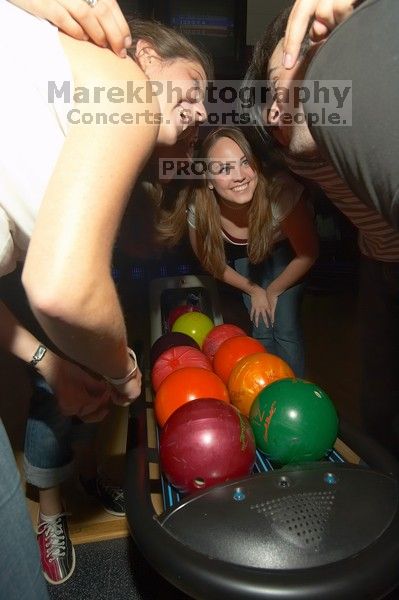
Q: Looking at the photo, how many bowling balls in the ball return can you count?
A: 10